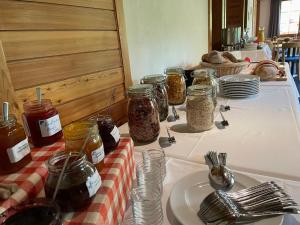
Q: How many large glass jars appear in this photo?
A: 5